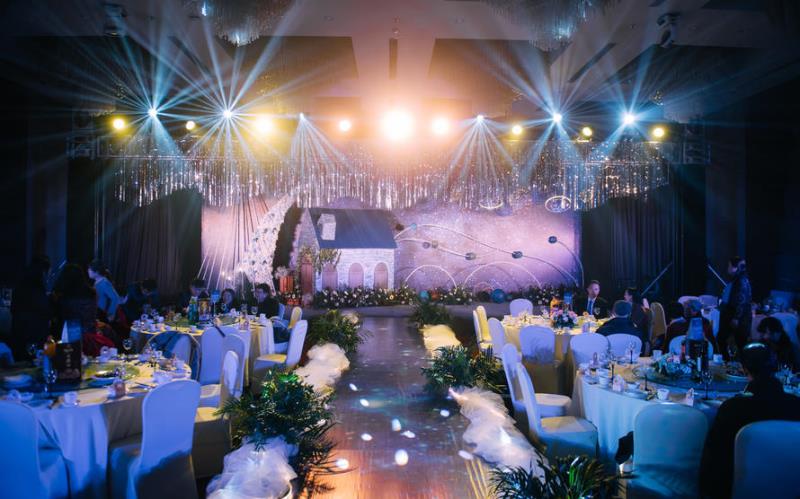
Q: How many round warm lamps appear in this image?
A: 9